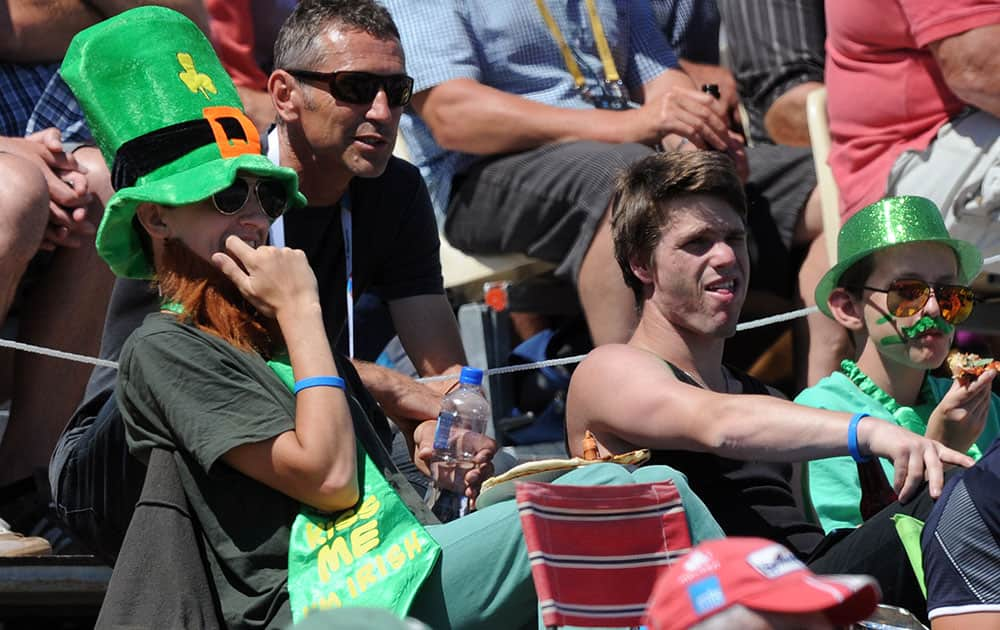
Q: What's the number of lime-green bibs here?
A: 1